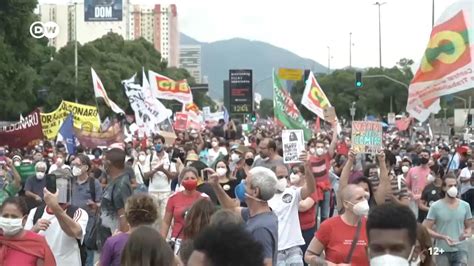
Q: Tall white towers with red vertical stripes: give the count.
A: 1